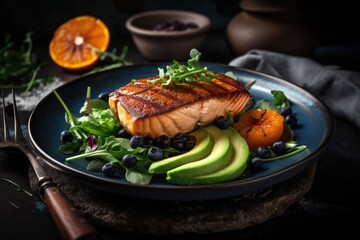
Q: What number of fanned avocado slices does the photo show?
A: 3